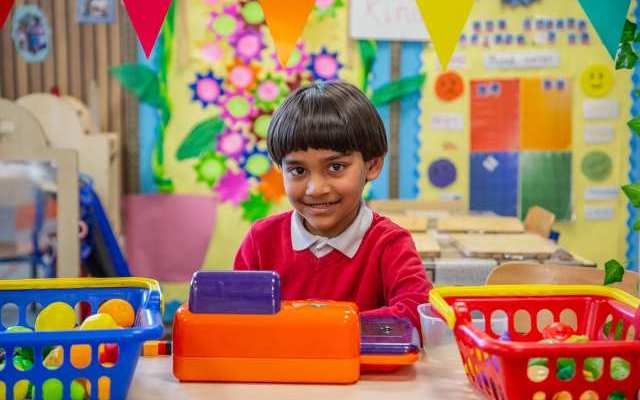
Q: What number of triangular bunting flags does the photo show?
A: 5